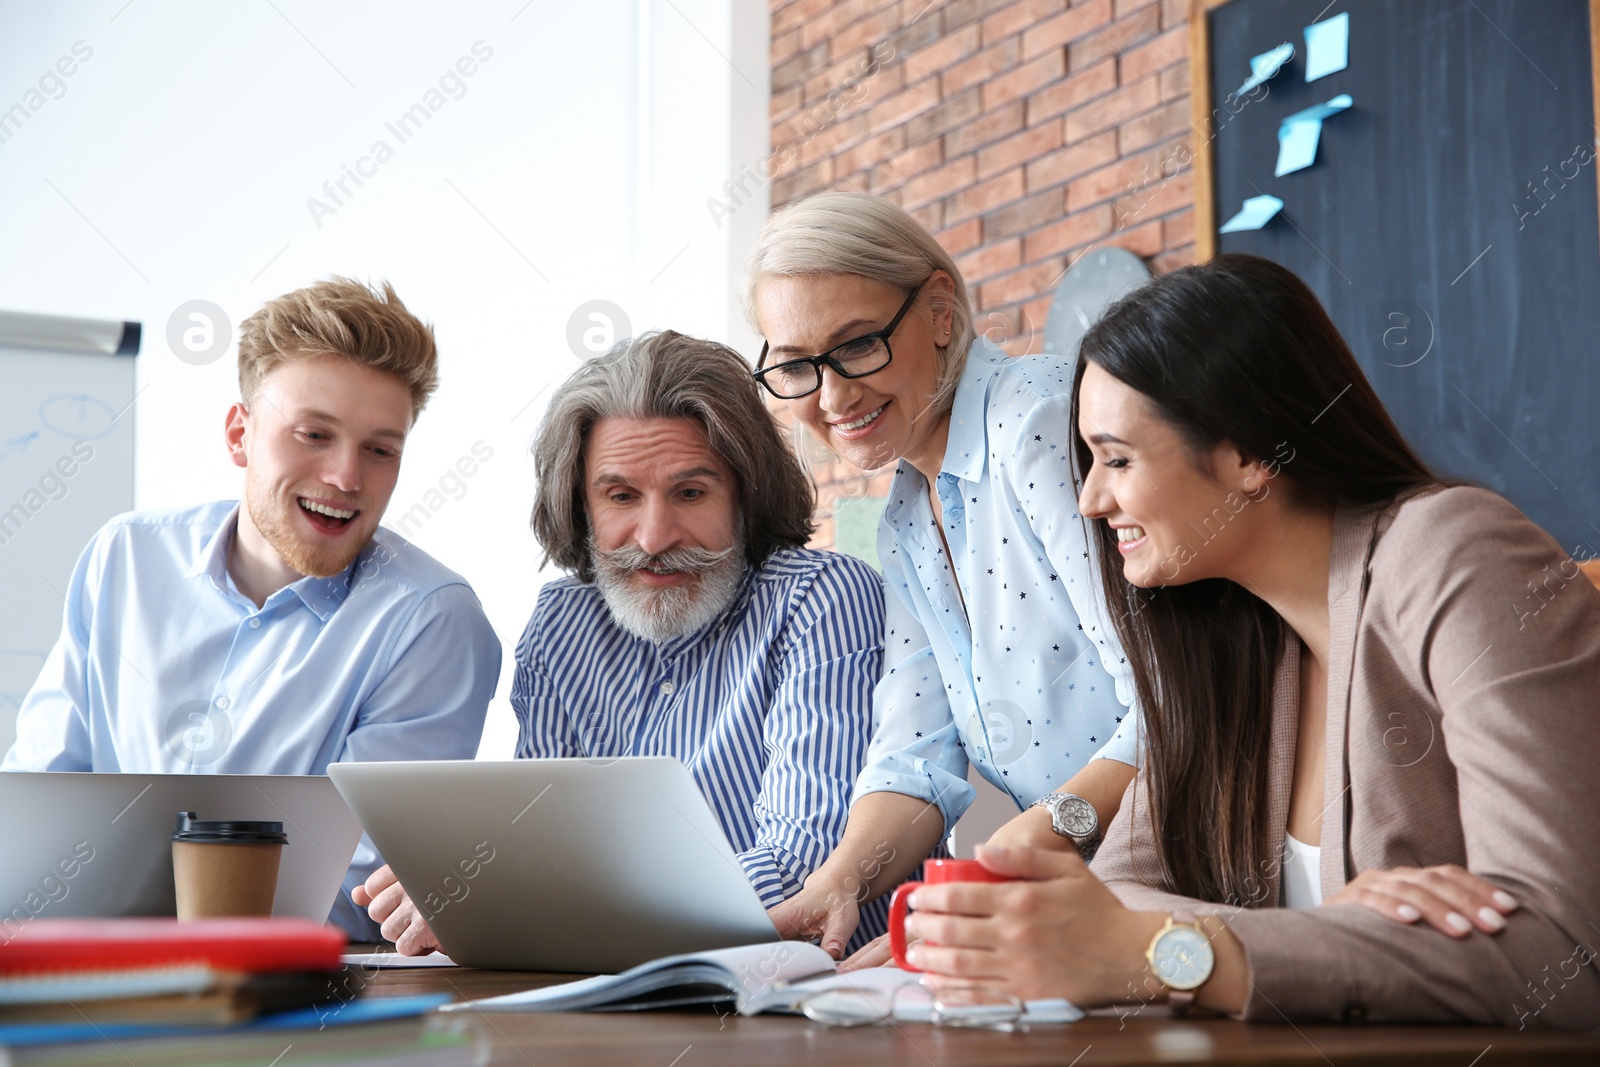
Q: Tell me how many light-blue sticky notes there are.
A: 5